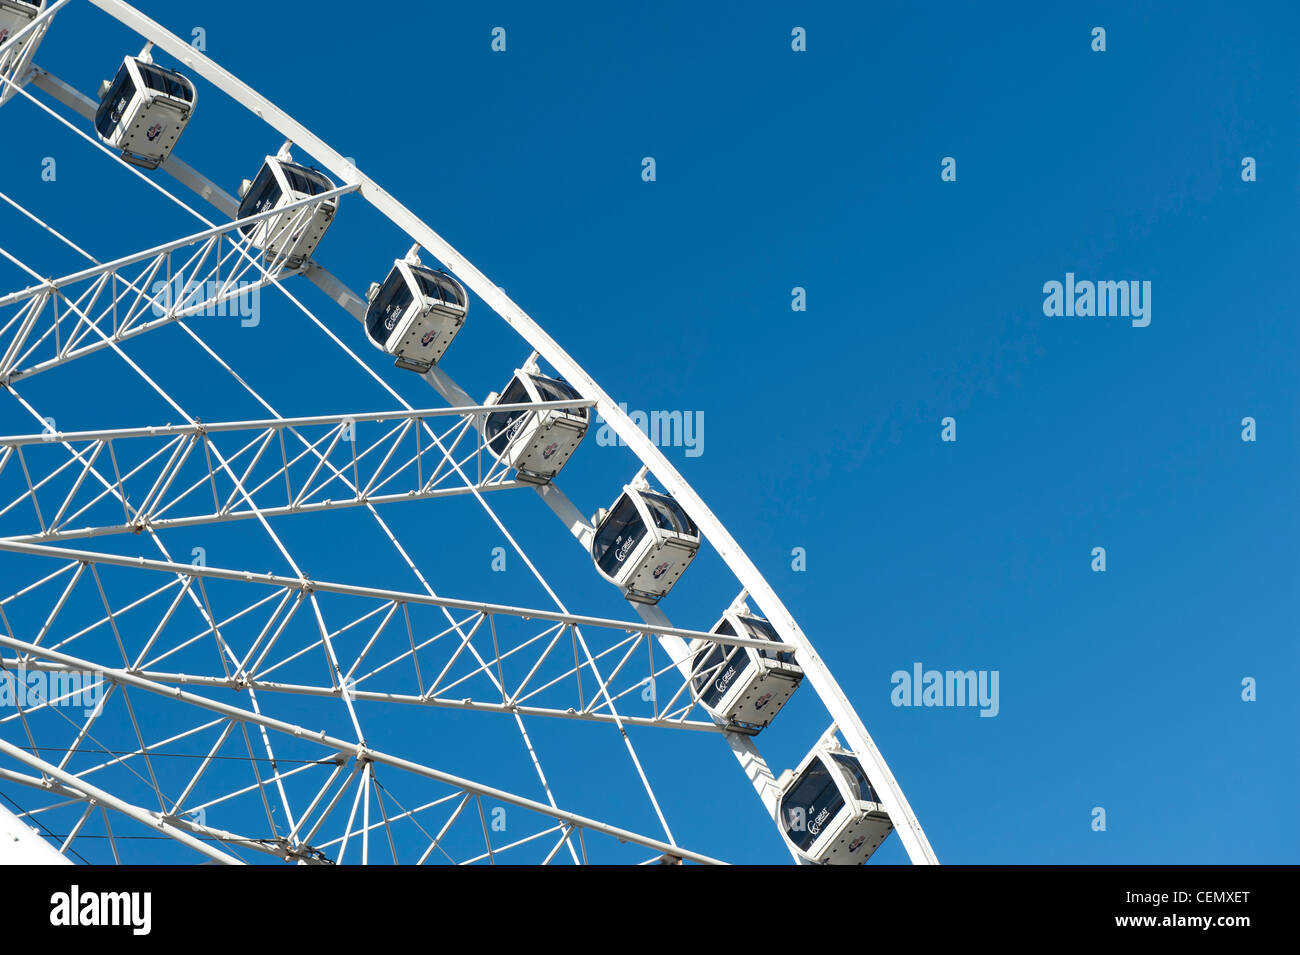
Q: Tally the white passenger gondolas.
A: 8